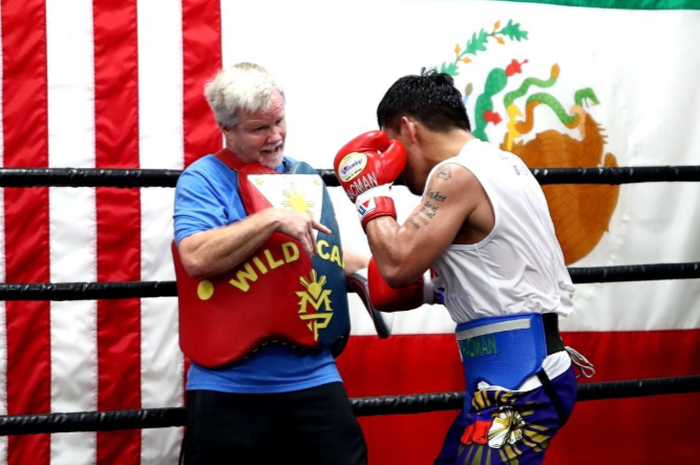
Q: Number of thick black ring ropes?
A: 3